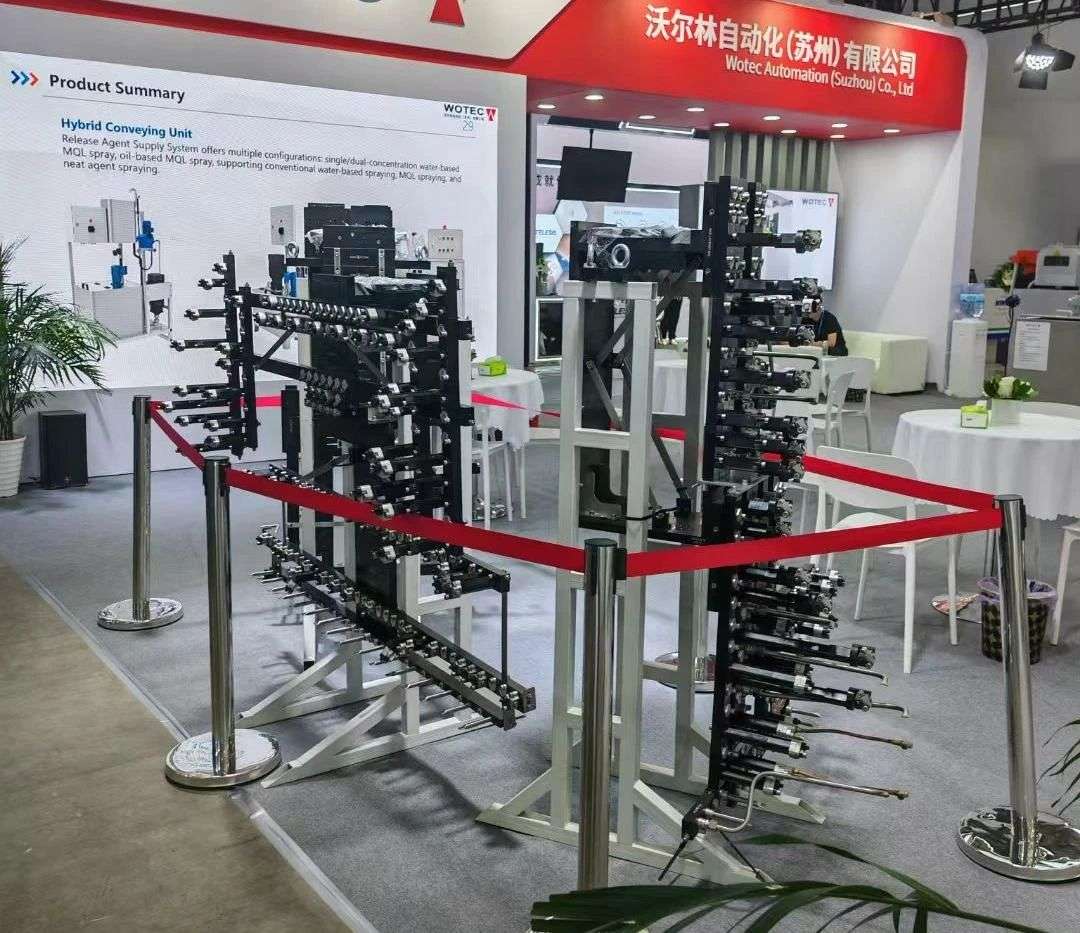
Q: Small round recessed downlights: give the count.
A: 10